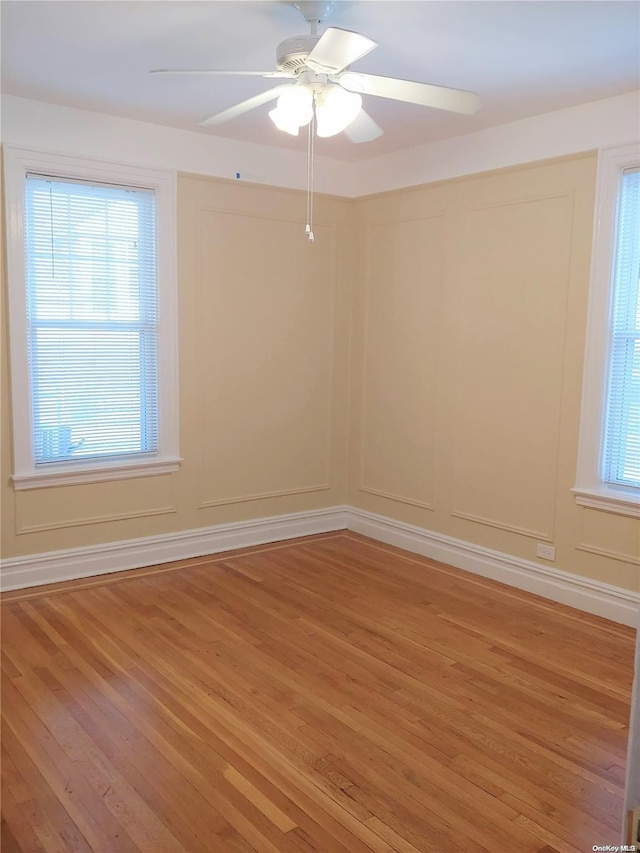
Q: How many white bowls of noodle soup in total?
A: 0